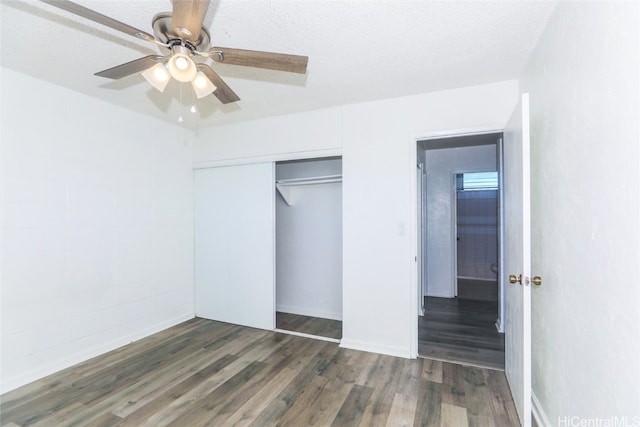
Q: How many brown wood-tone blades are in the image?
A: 5